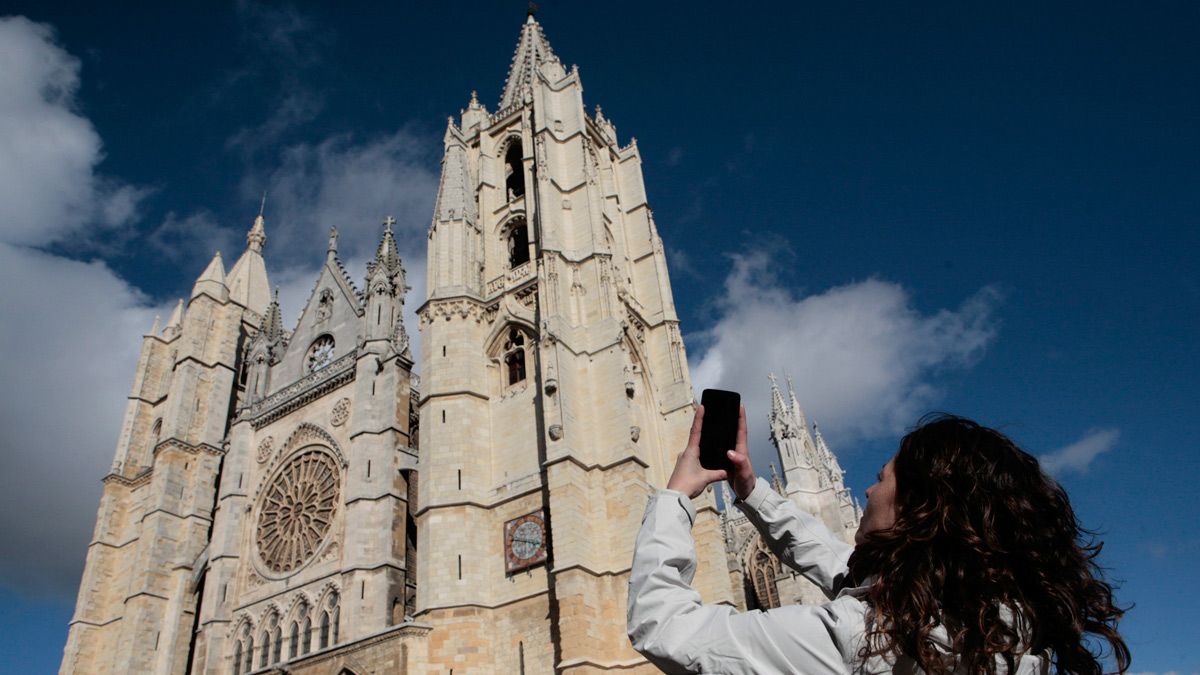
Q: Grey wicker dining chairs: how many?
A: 0